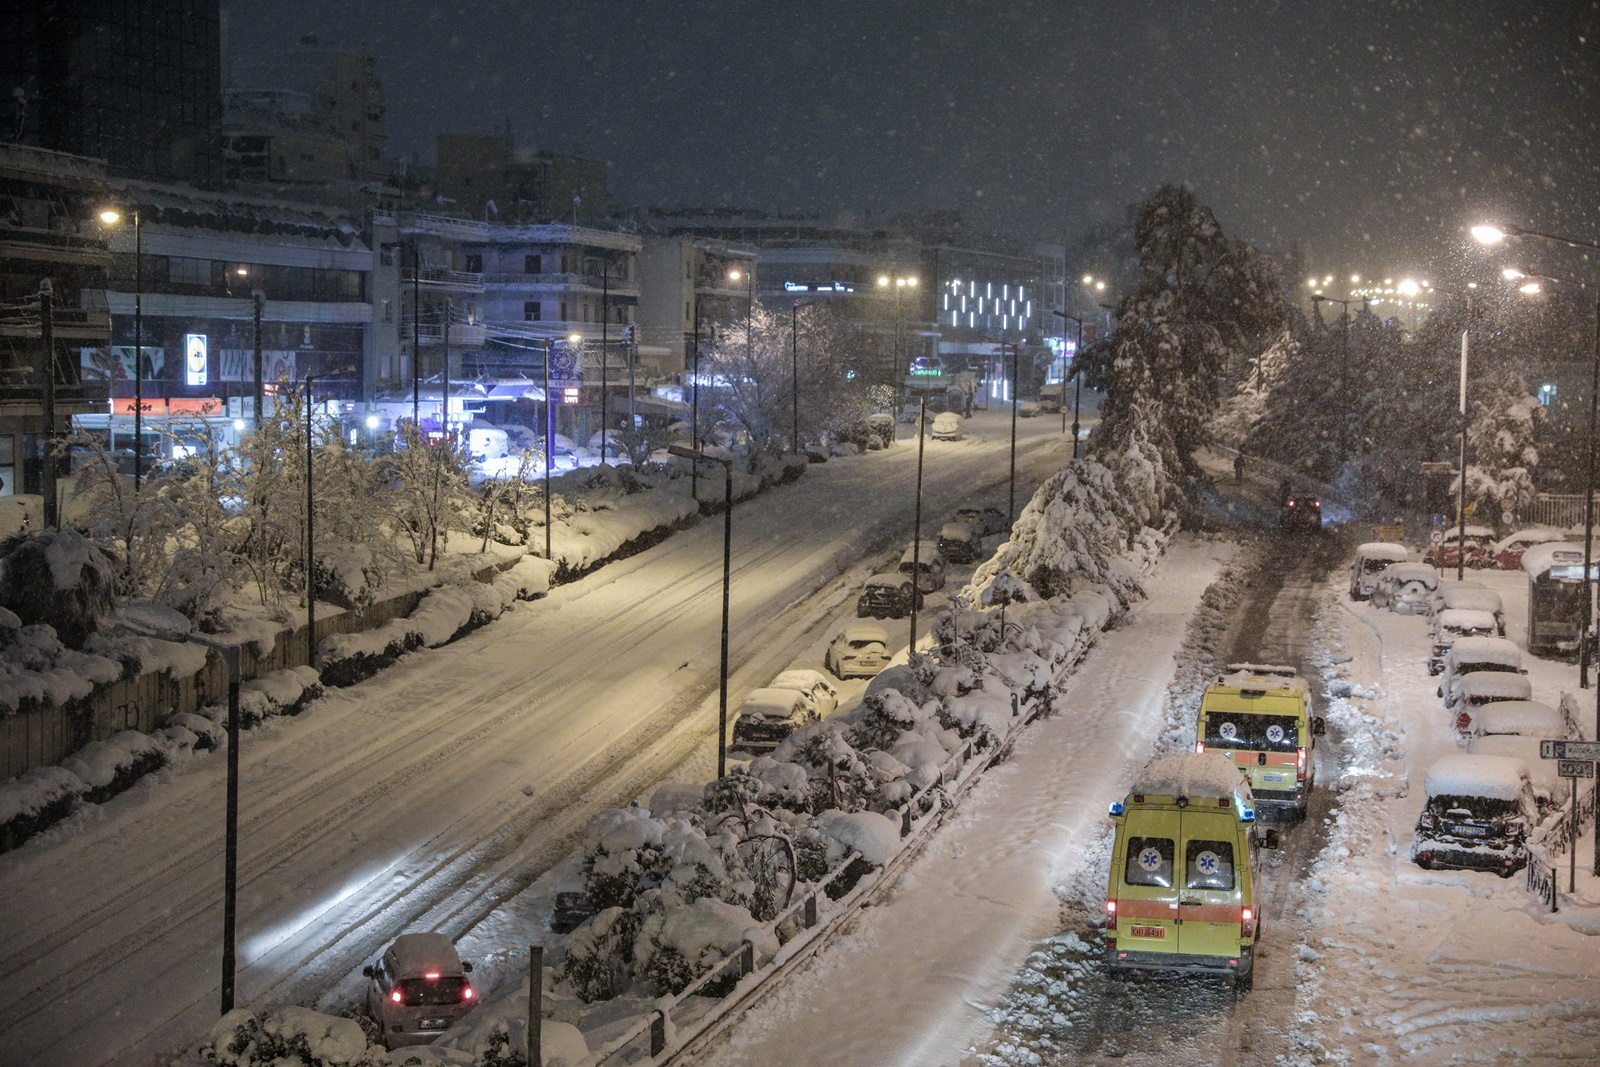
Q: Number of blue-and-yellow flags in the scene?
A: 0